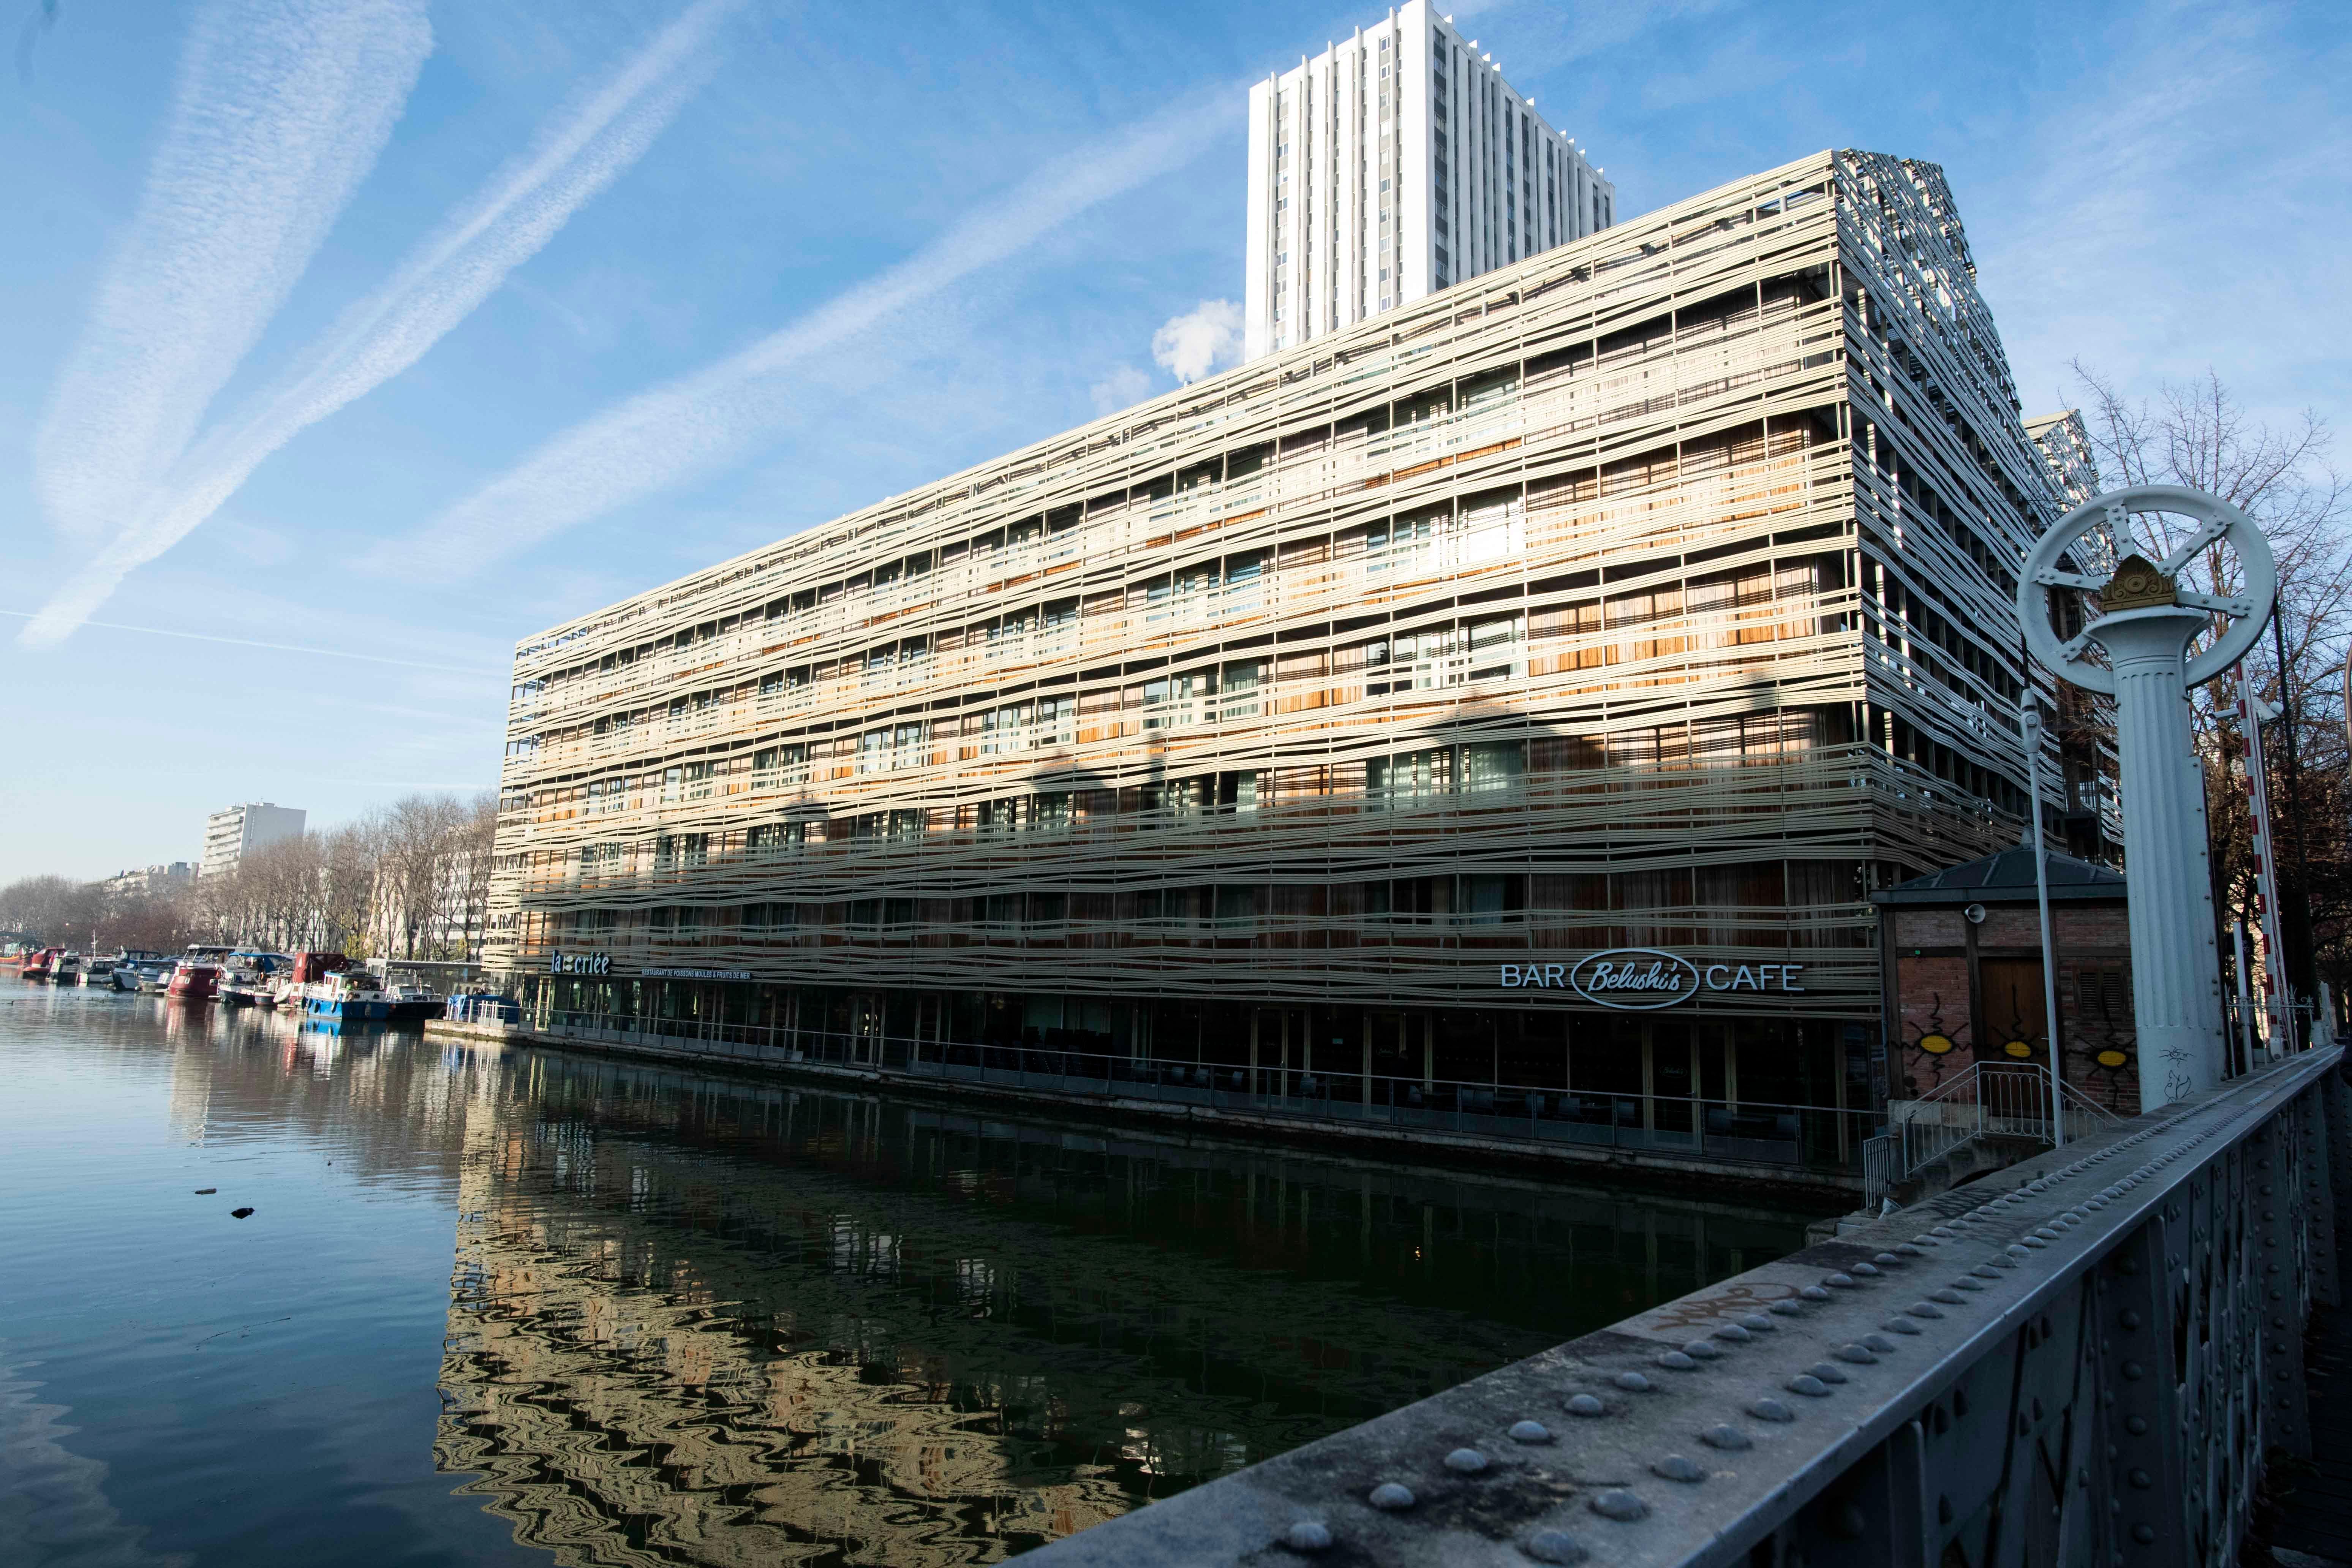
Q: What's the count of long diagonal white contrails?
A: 3